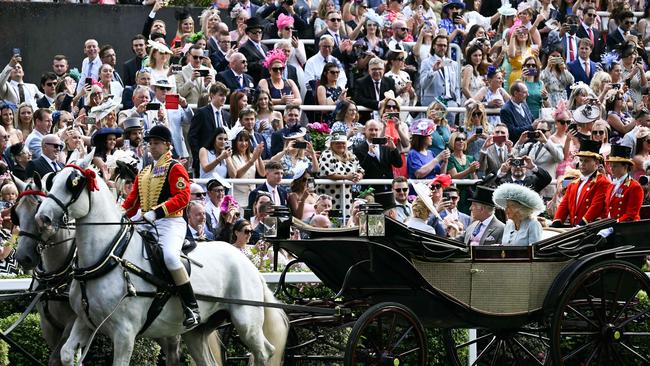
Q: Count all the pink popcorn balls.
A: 0